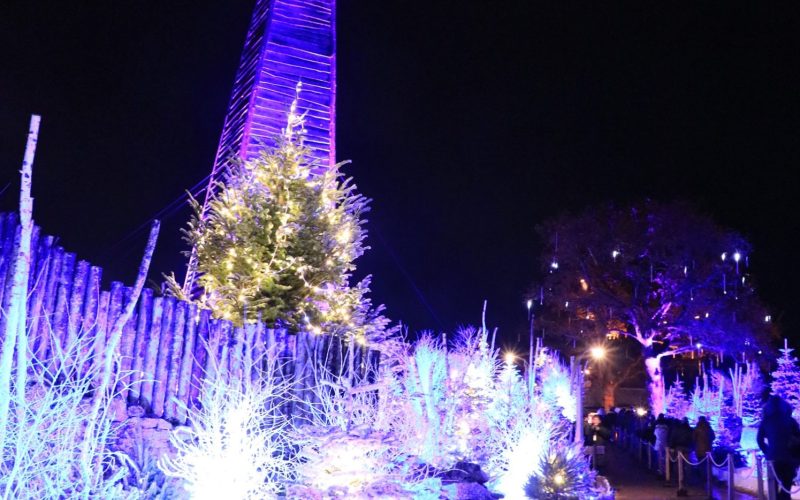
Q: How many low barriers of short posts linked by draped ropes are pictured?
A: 1